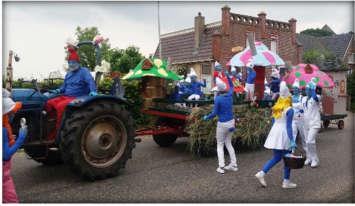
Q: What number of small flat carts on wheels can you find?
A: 1